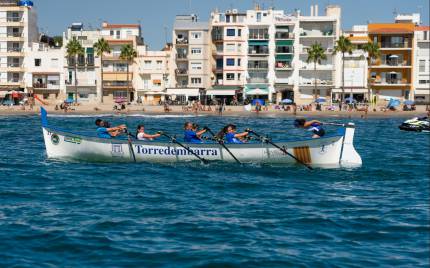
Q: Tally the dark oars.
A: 4